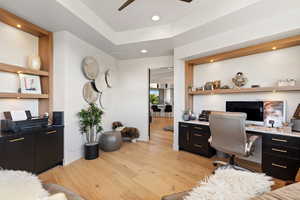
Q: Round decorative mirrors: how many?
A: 5